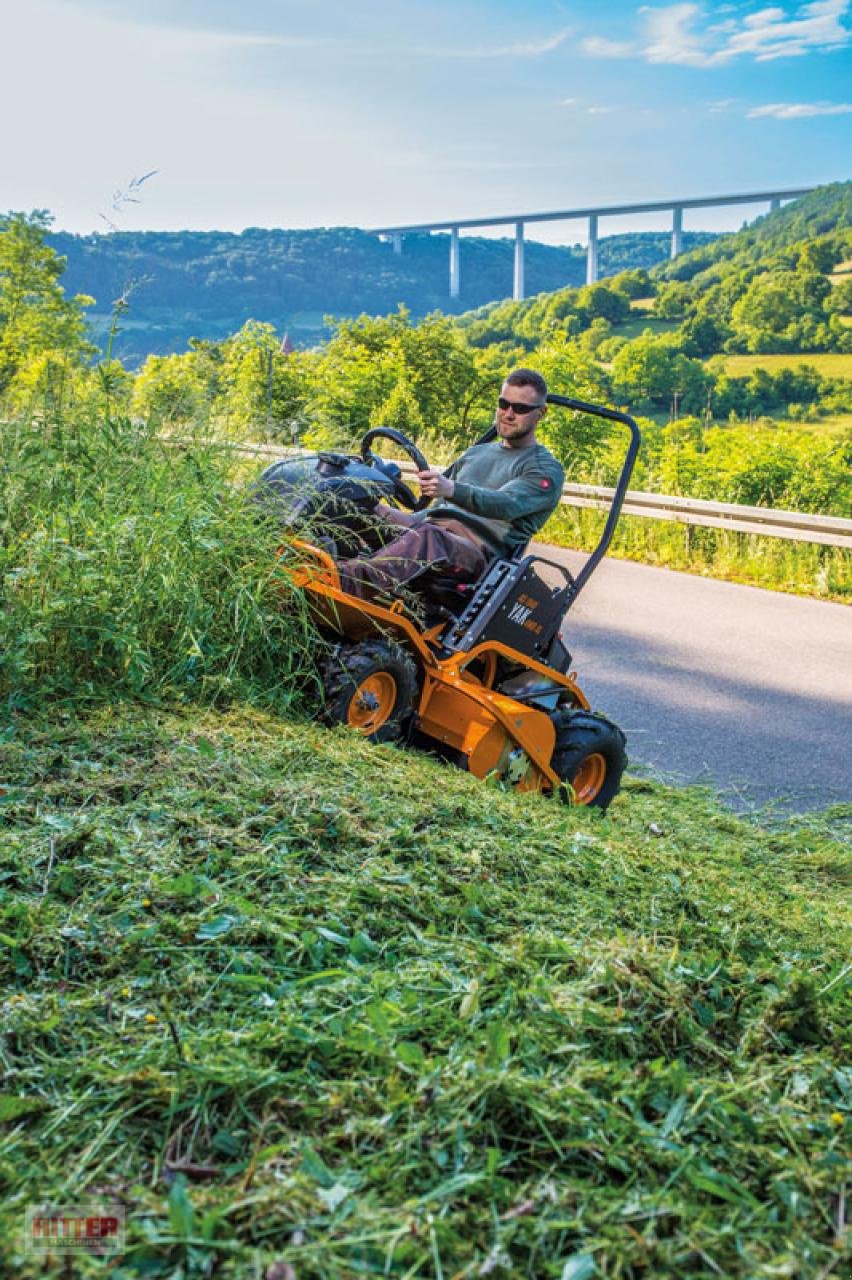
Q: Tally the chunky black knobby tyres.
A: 2